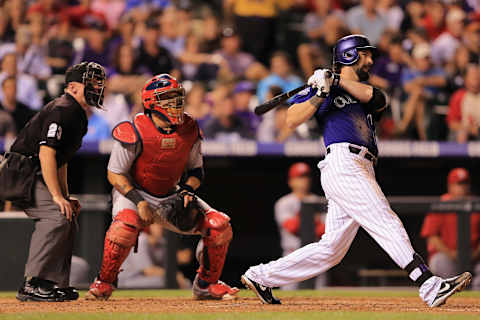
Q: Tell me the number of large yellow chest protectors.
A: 0